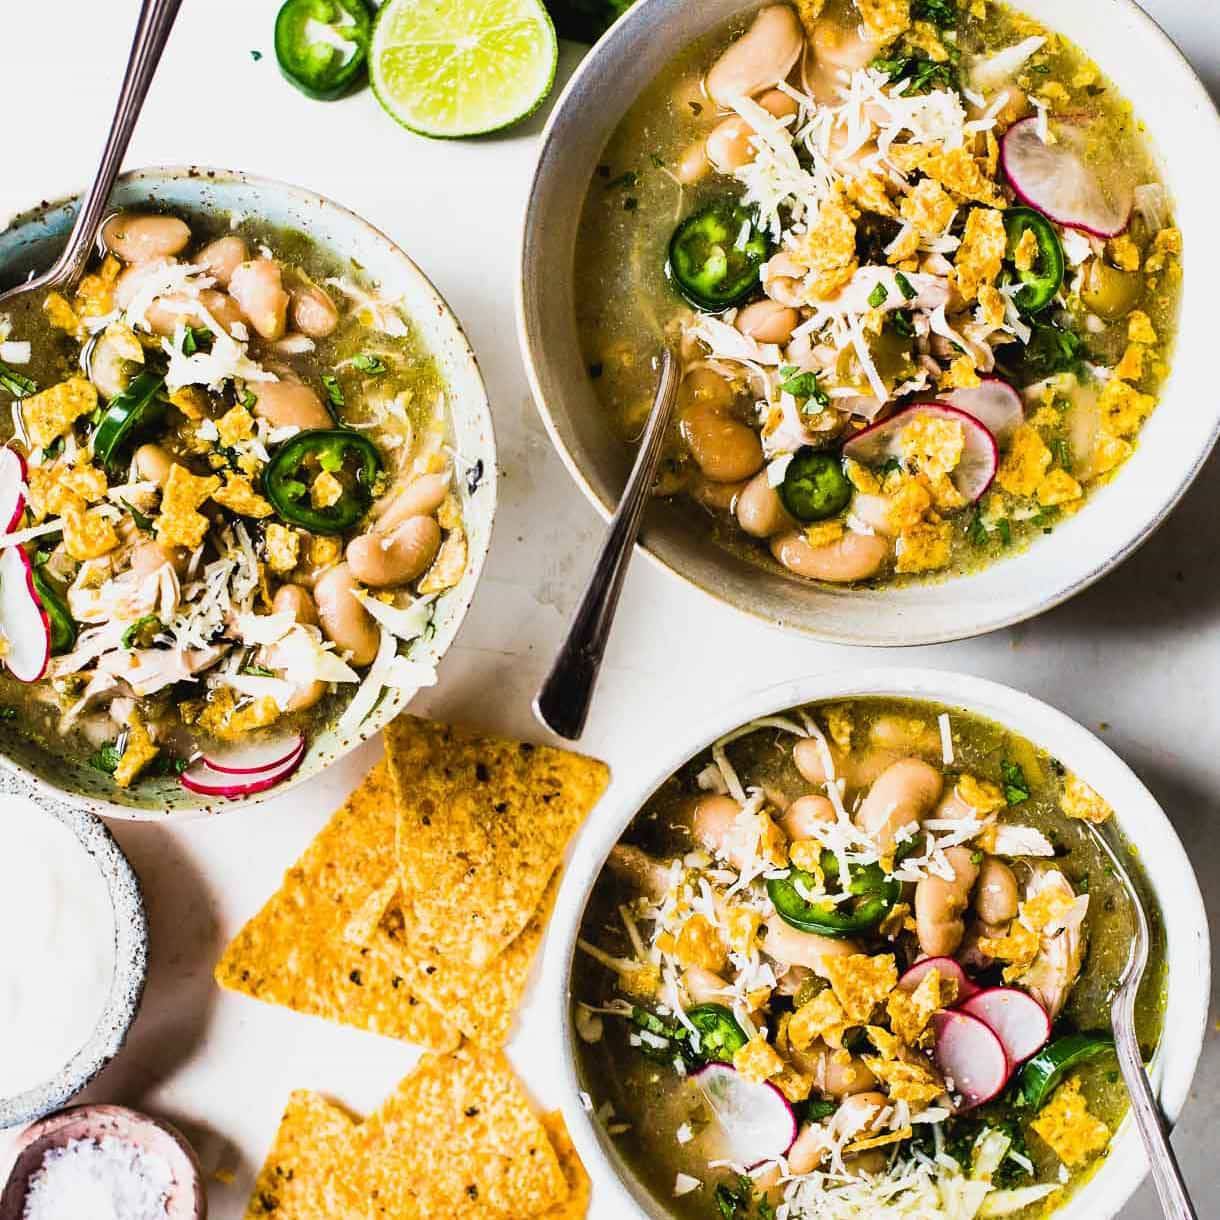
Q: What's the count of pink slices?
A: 11